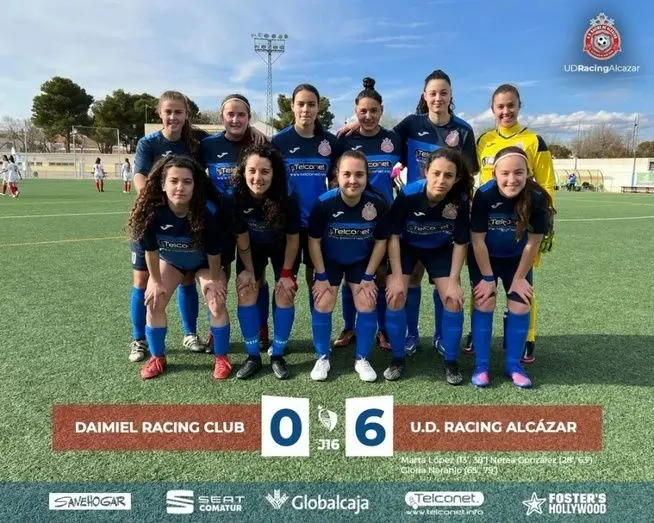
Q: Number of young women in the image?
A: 11